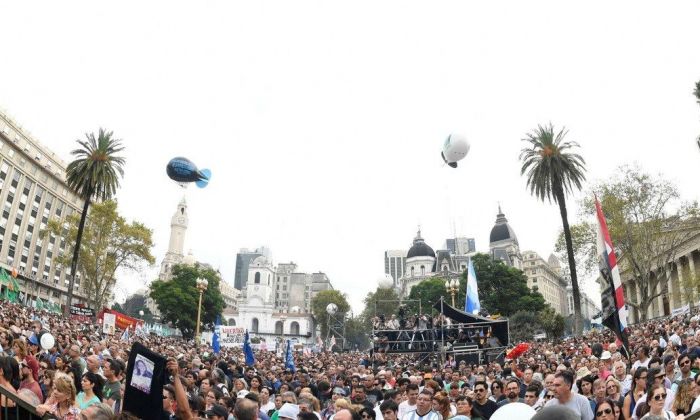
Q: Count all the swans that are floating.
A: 0